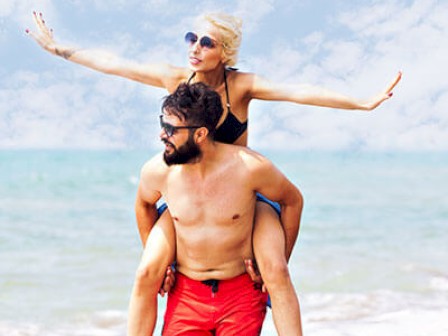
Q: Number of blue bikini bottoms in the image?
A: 1